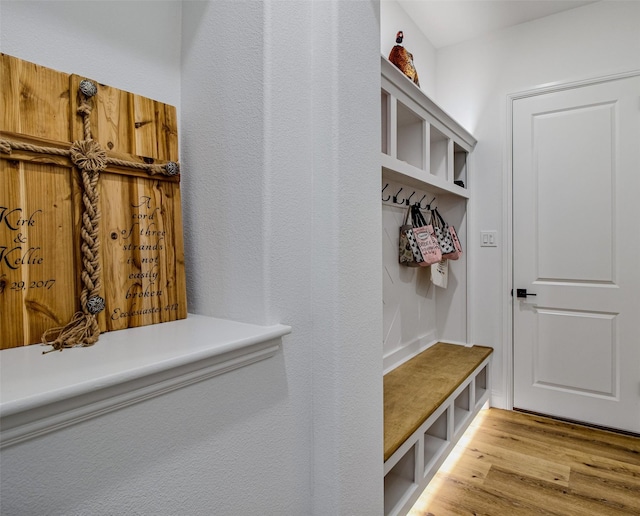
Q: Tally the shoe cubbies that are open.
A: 4